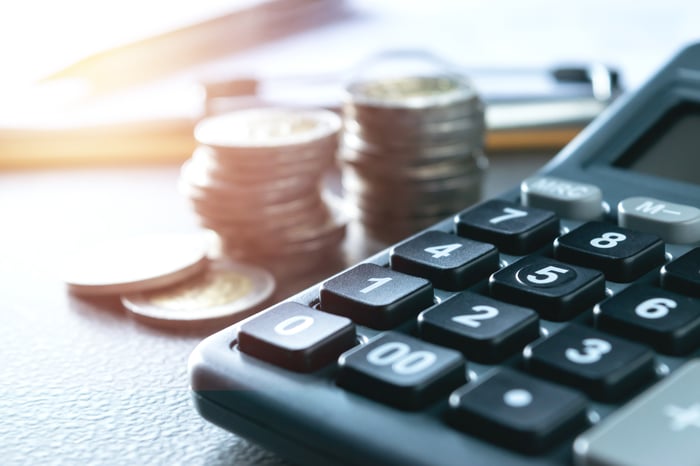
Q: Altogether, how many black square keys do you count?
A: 12